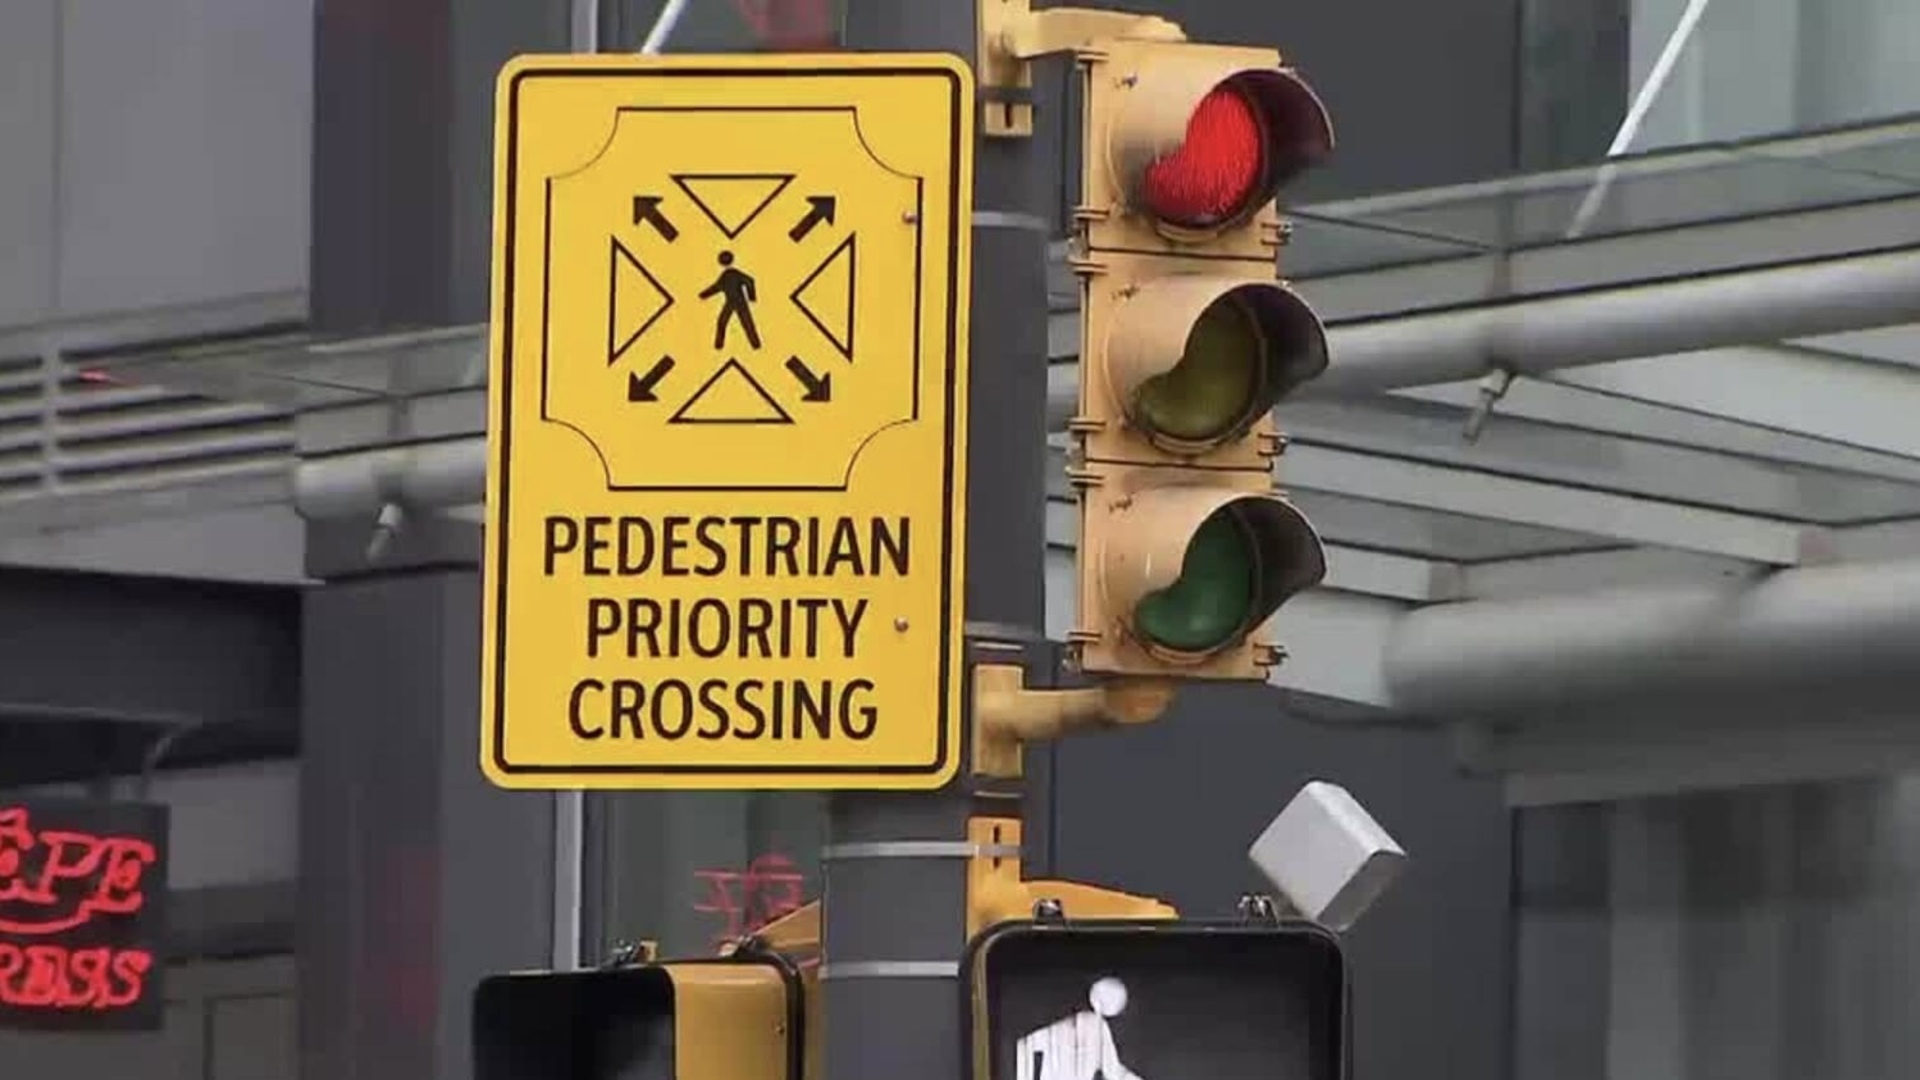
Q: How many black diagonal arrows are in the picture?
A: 4